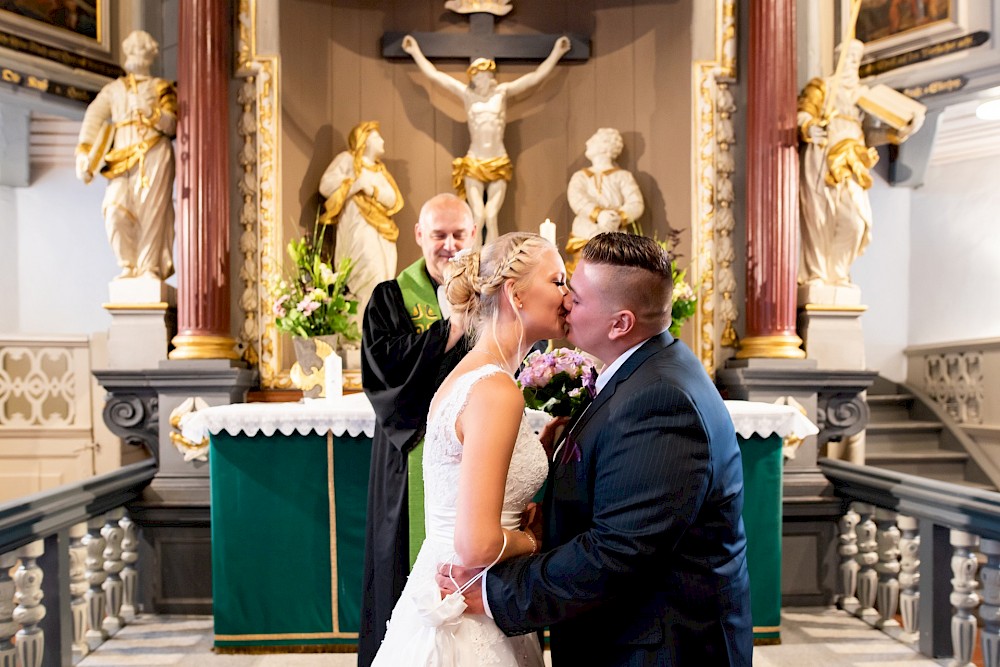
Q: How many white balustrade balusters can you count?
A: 12